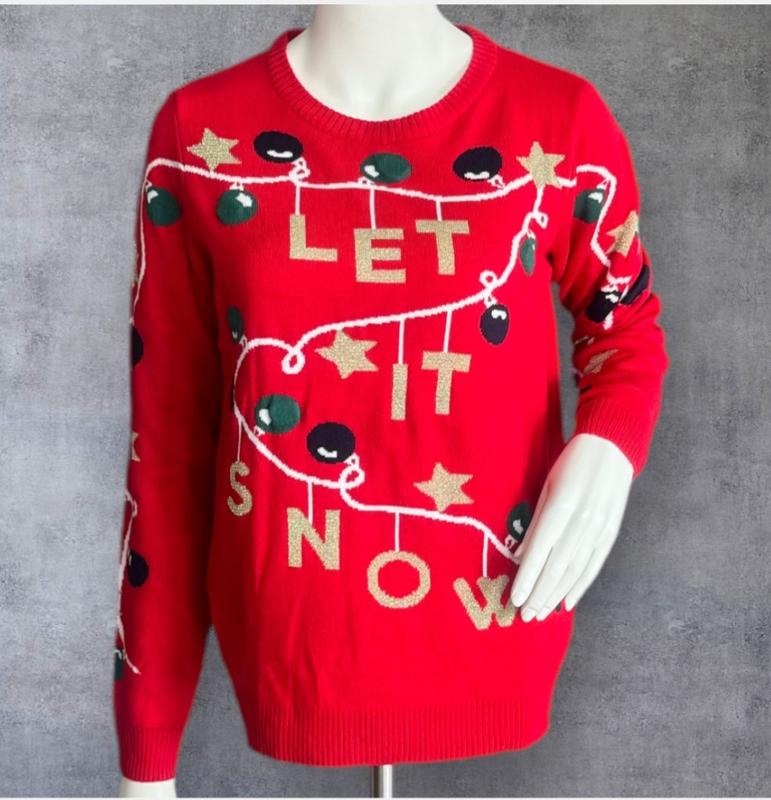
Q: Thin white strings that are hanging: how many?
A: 9